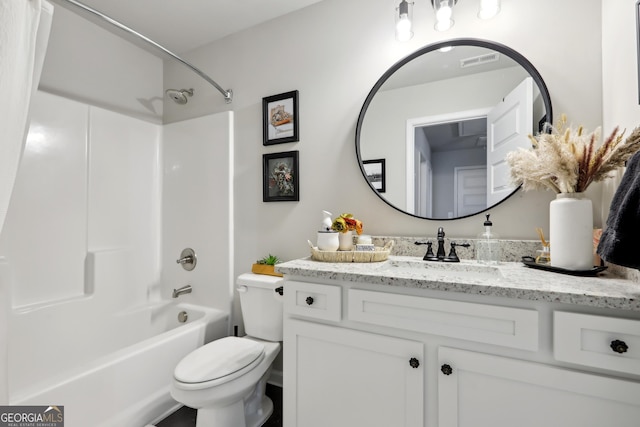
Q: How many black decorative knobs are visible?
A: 4